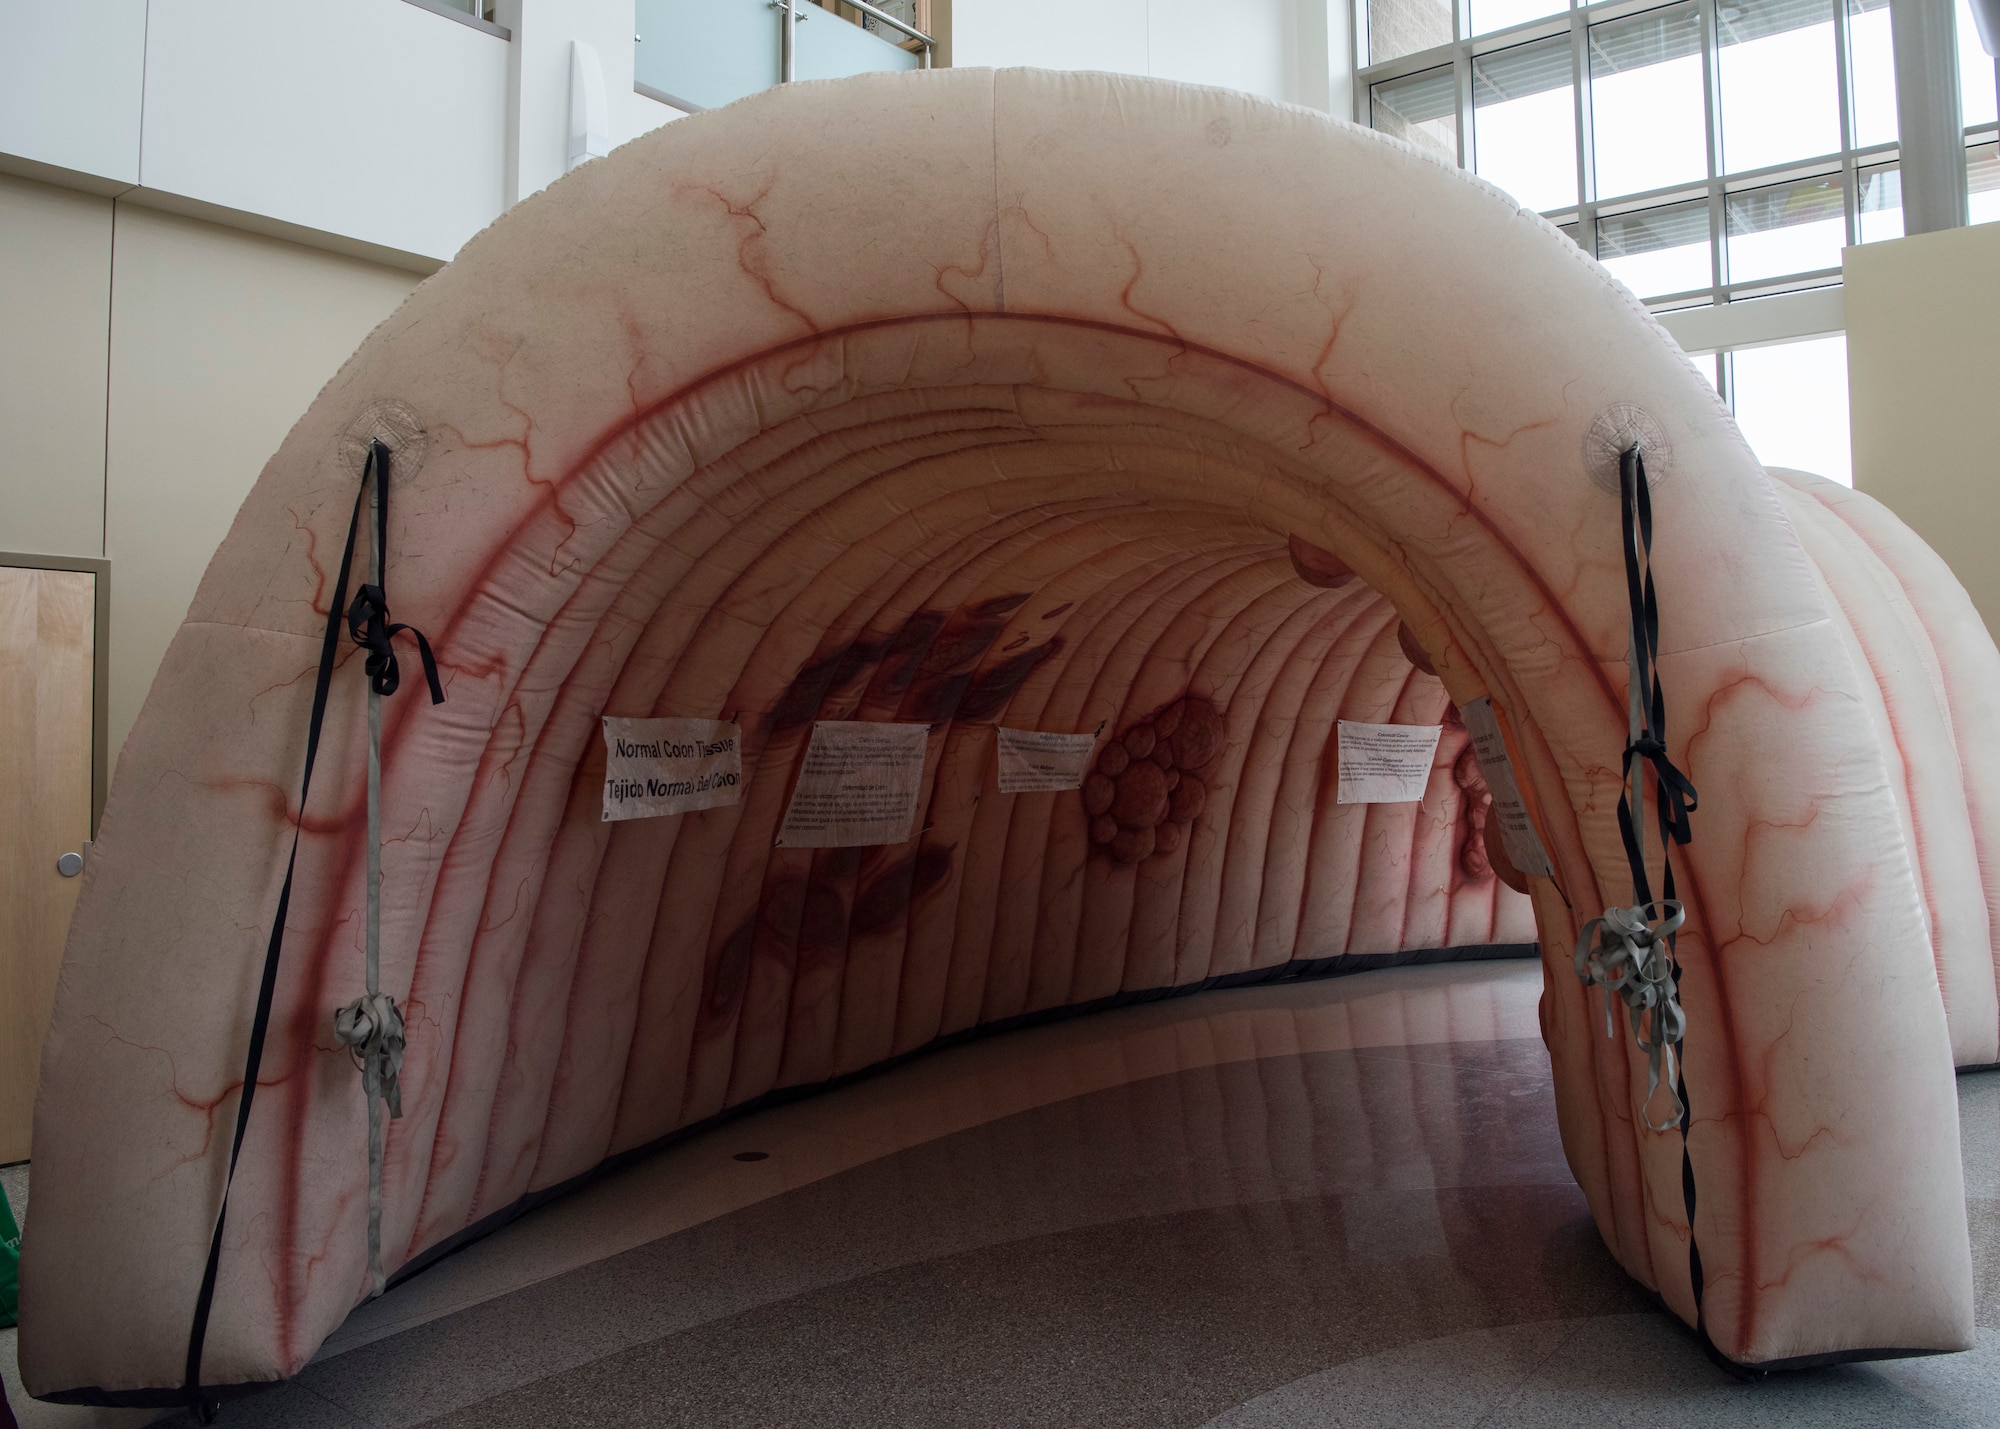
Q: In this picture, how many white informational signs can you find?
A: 5